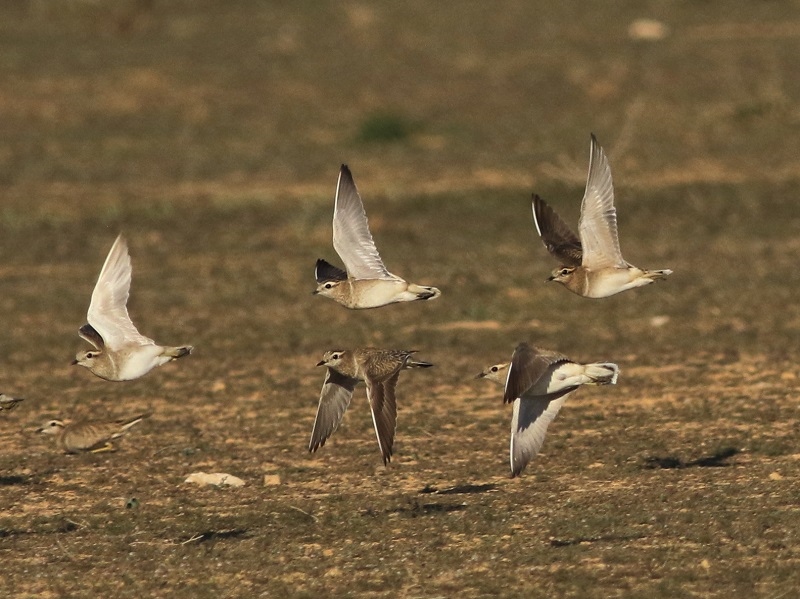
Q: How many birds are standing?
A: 1